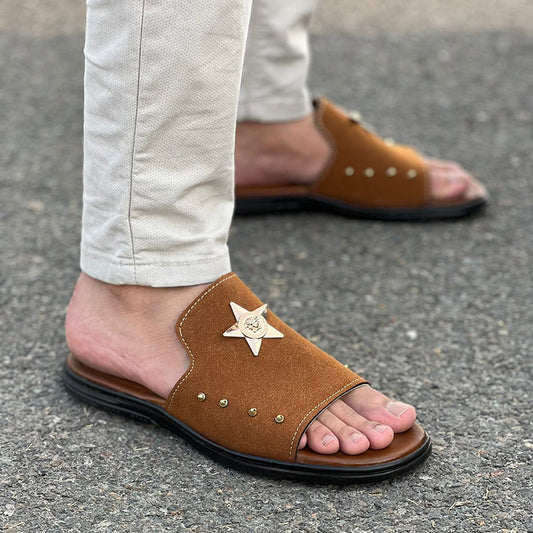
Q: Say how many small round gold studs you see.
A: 8